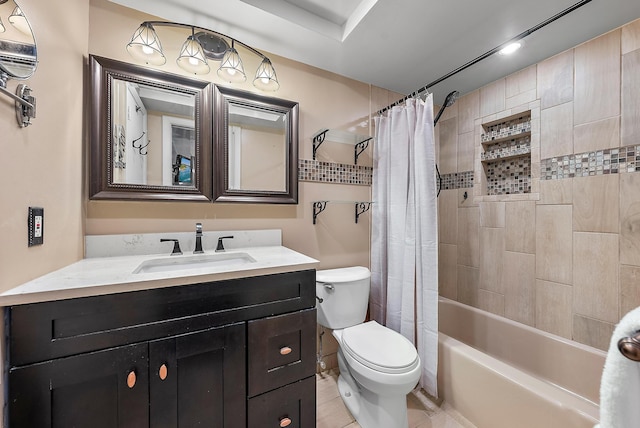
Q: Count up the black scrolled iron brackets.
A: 4